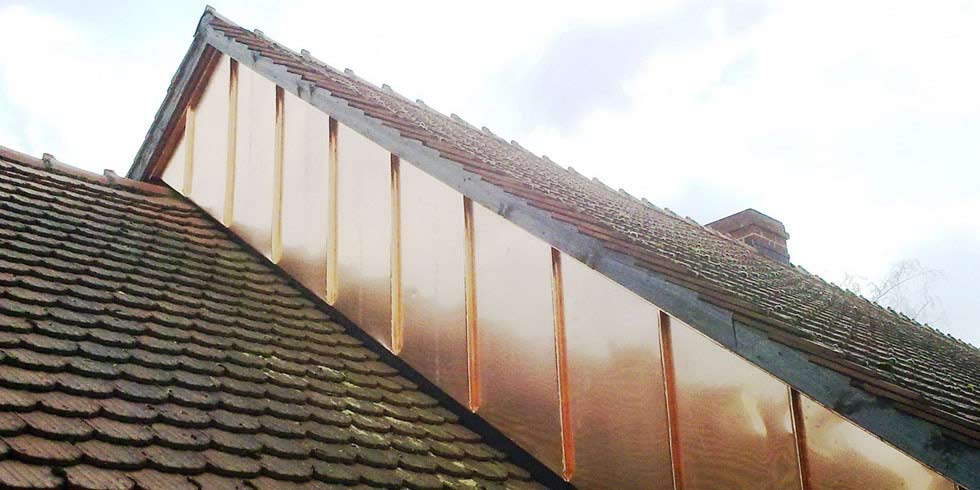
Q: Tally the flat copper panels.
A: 10